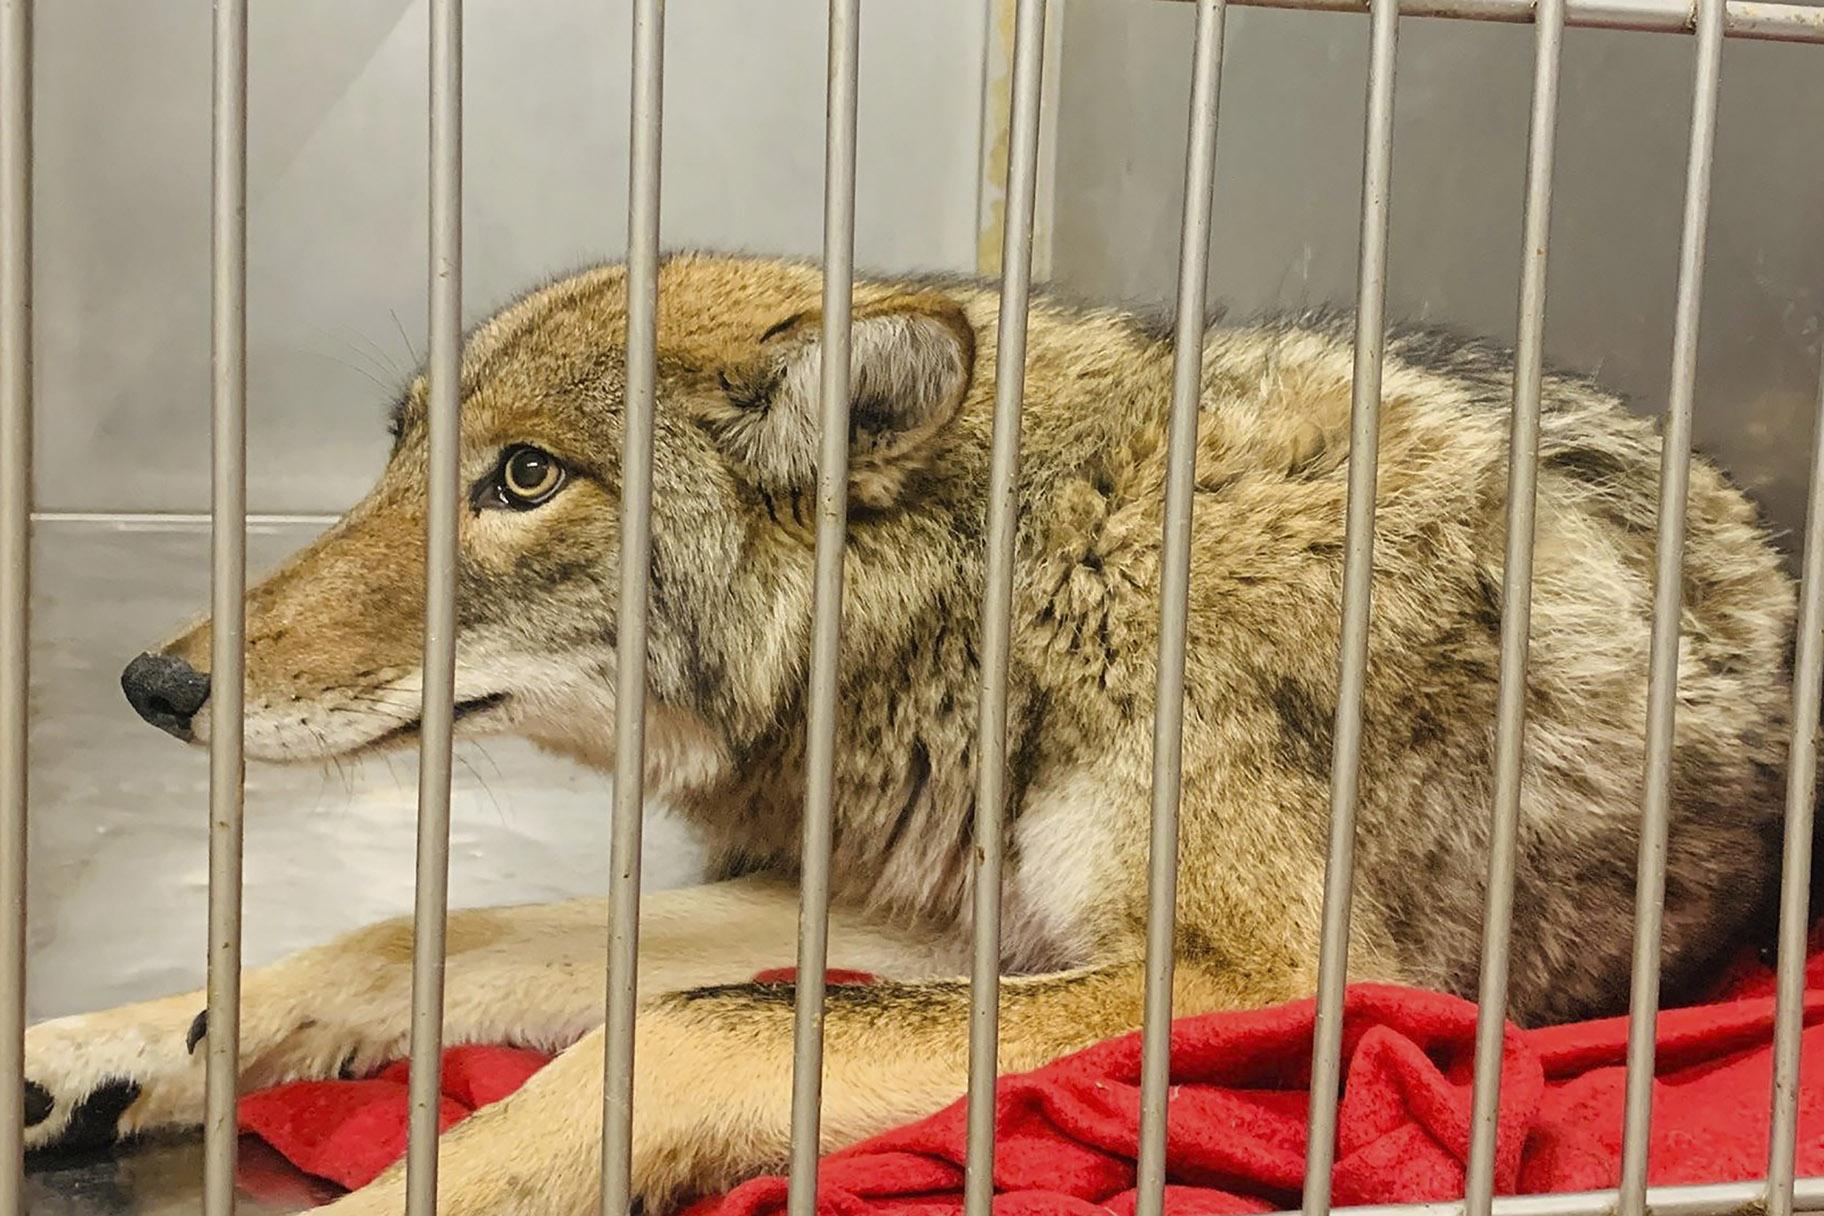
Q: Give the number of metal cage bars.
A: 11